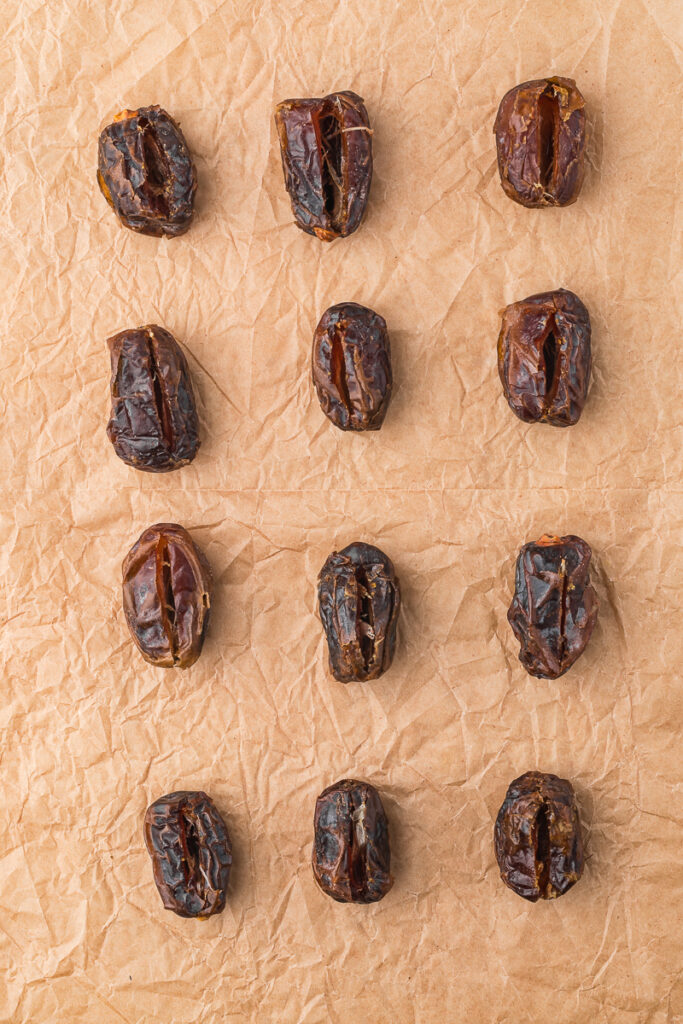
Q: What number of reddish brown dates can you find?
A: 12